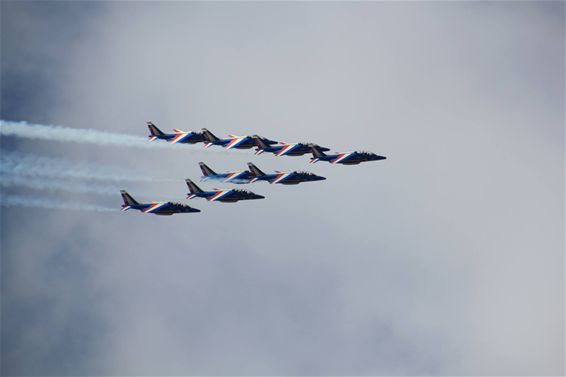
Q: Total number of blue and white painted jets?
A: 8